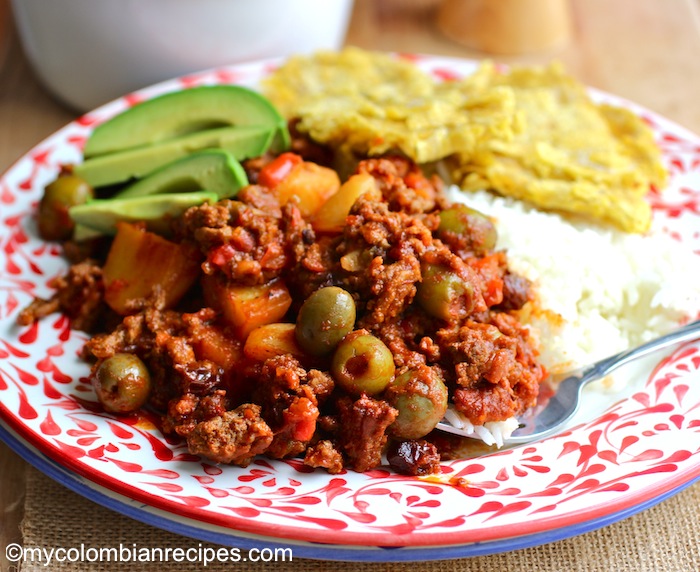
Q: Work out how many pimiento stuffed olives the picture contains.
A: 7